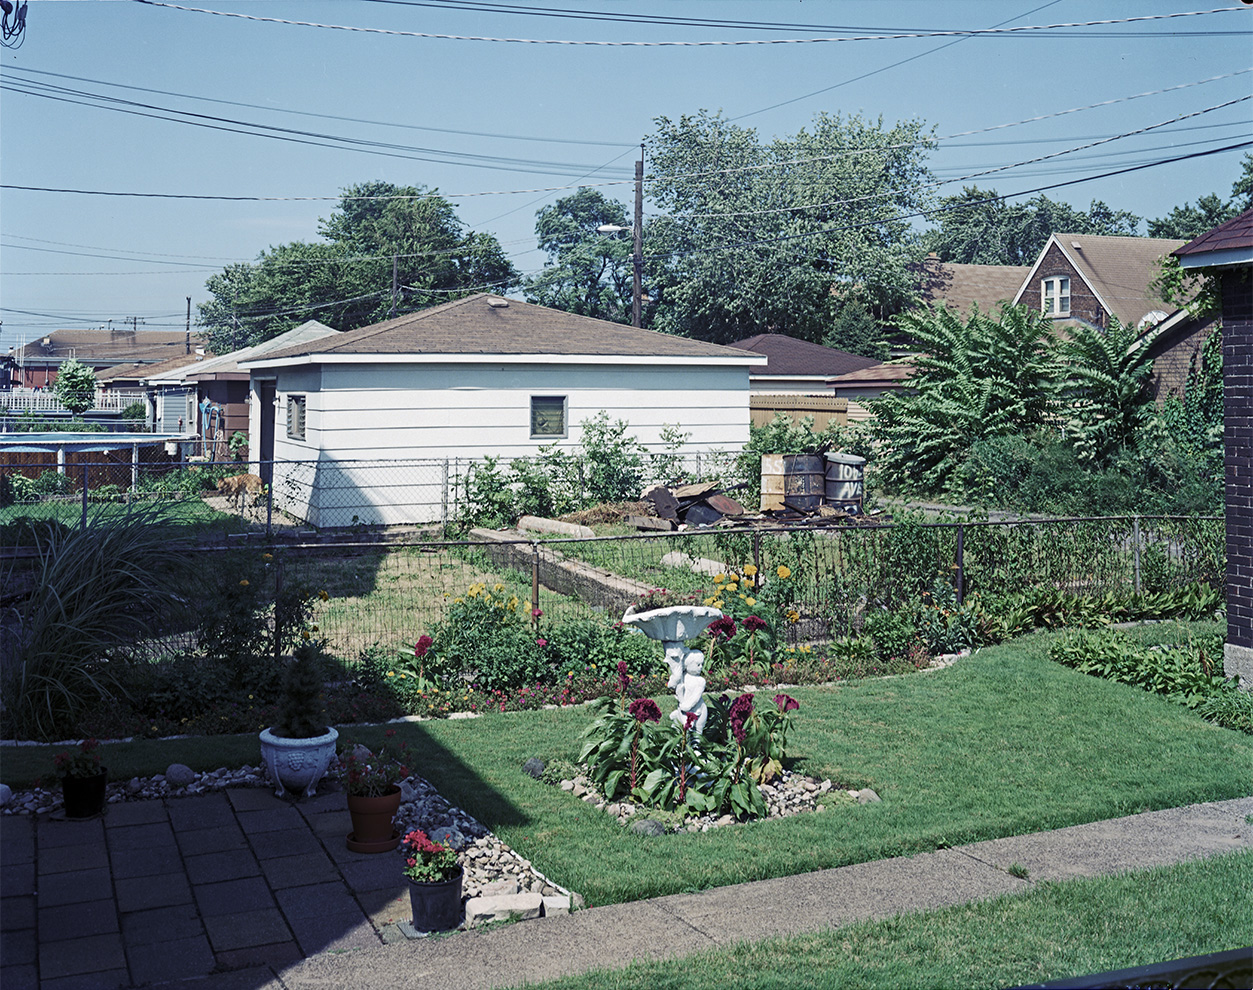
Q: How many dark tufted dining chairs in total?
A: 0